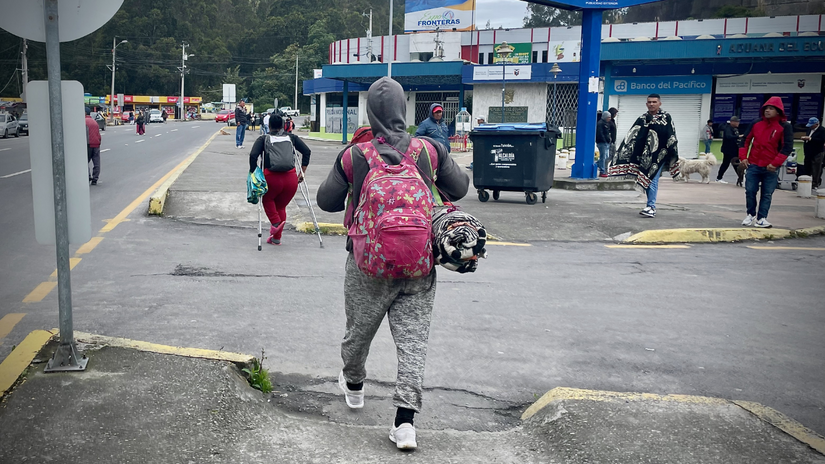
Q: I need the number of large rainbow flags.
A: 0